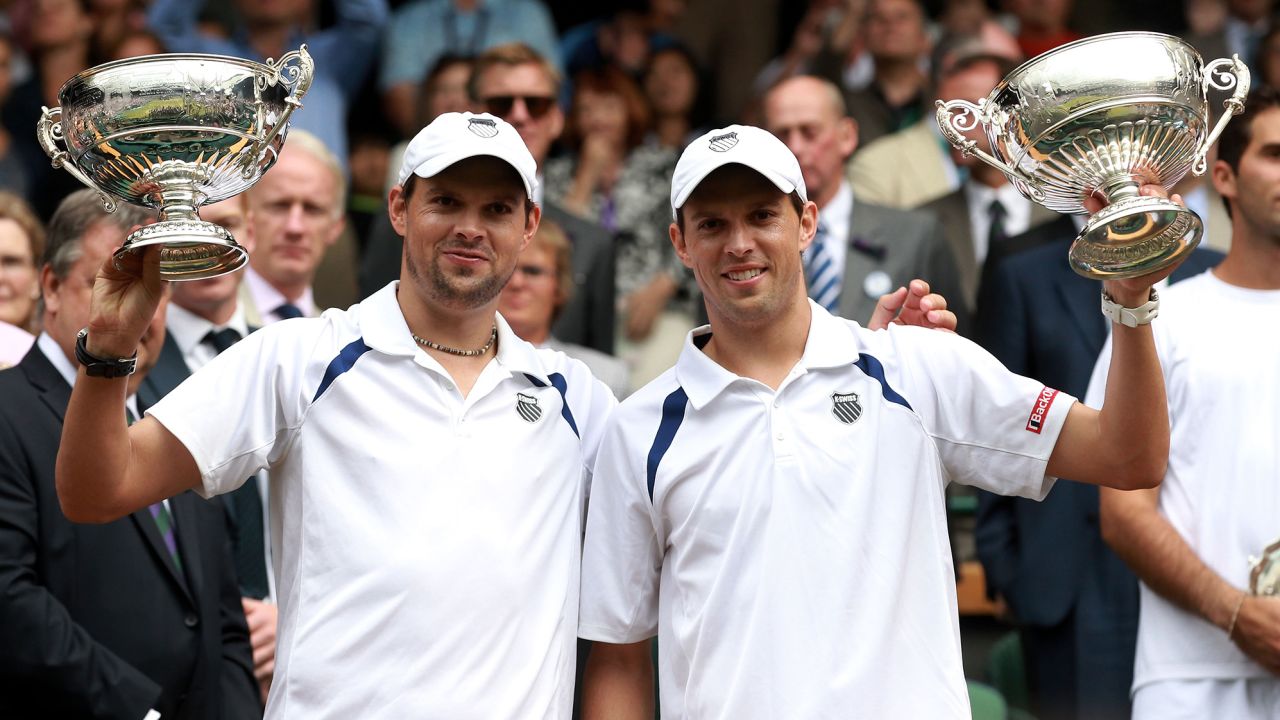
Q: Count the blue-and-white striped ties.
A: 1